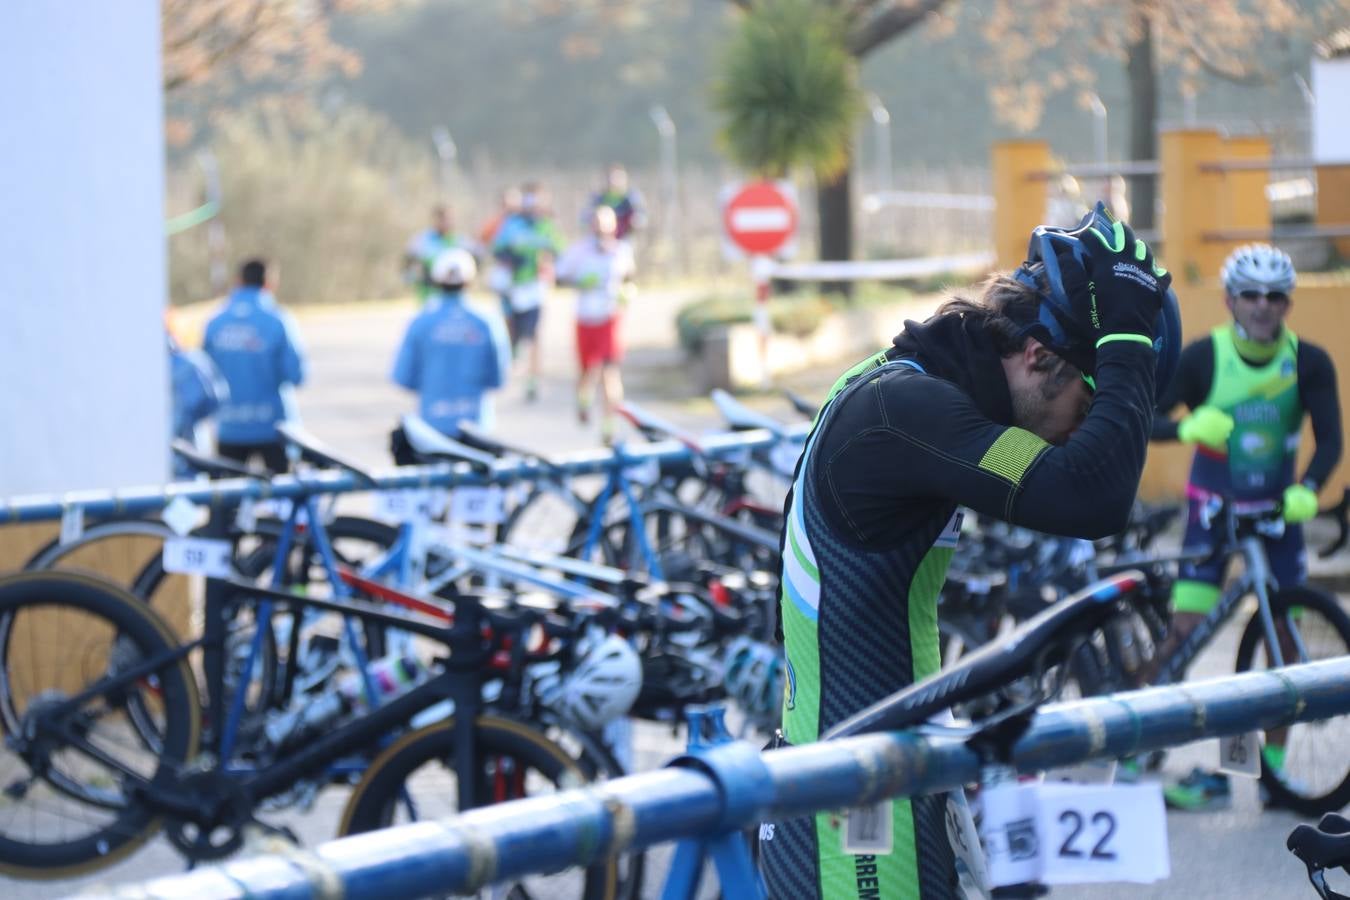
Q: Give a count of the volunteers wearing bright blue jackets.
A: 3